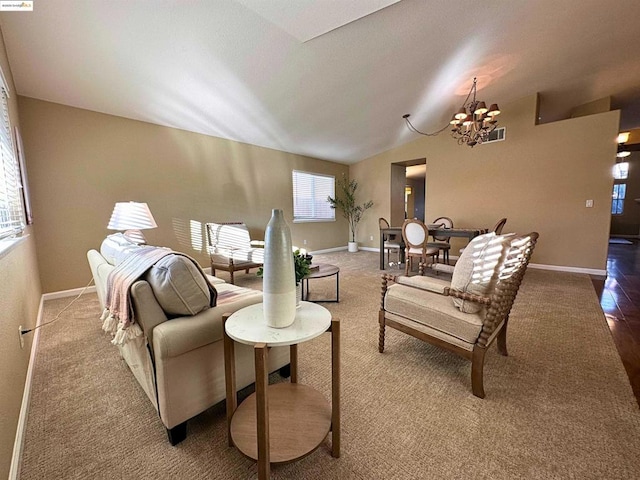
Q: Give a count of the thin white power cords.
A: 1